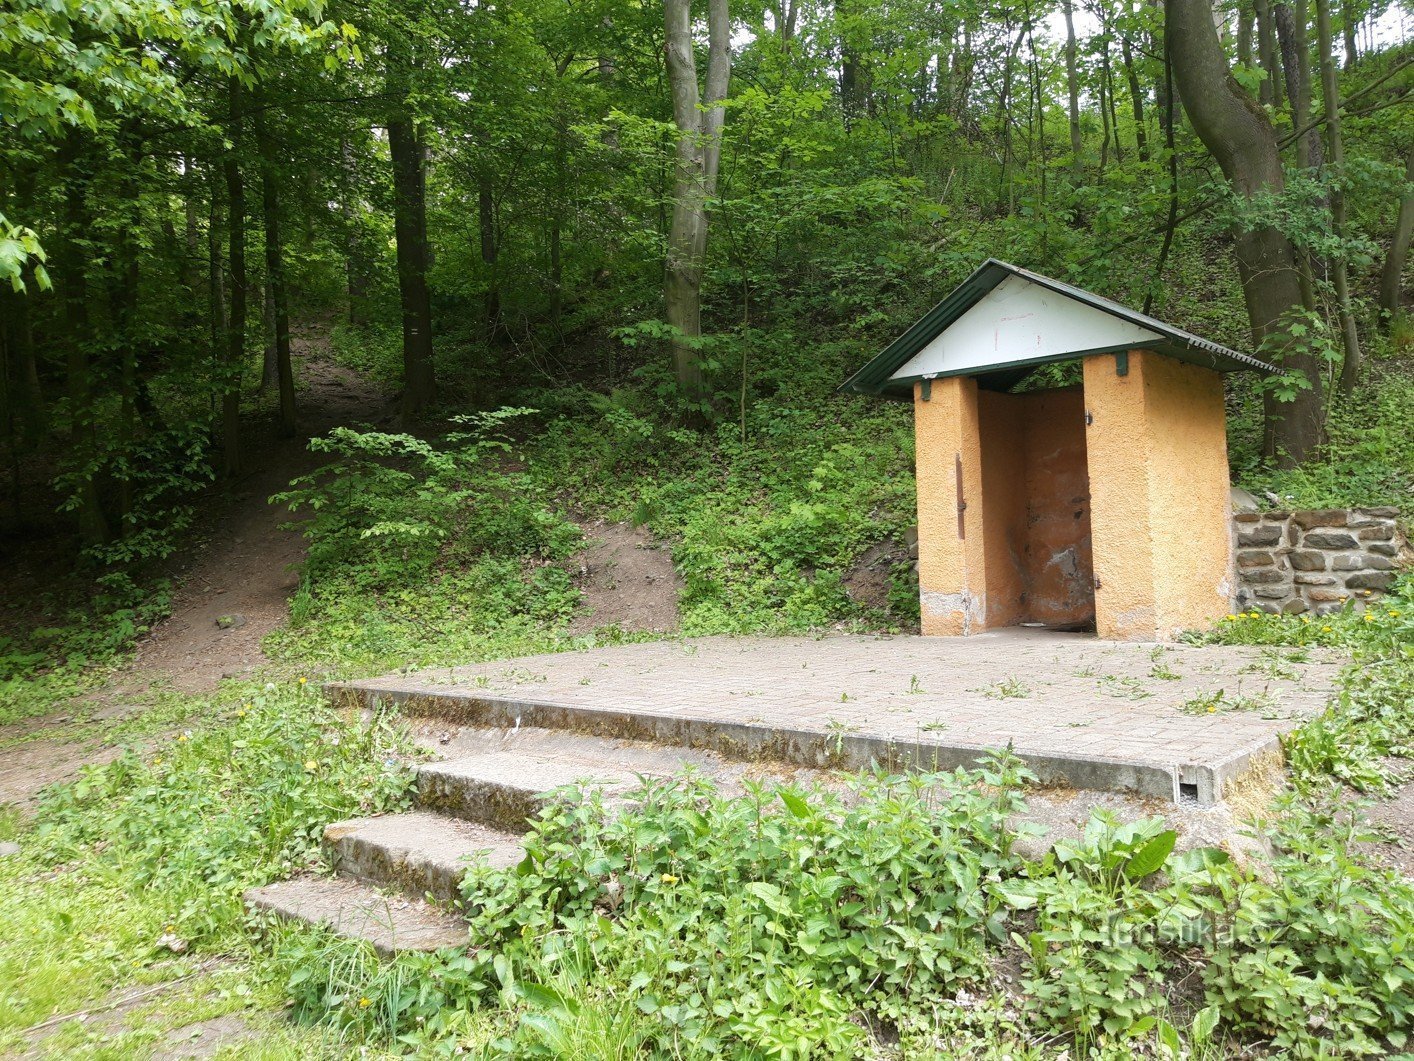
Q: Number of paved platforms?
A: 1